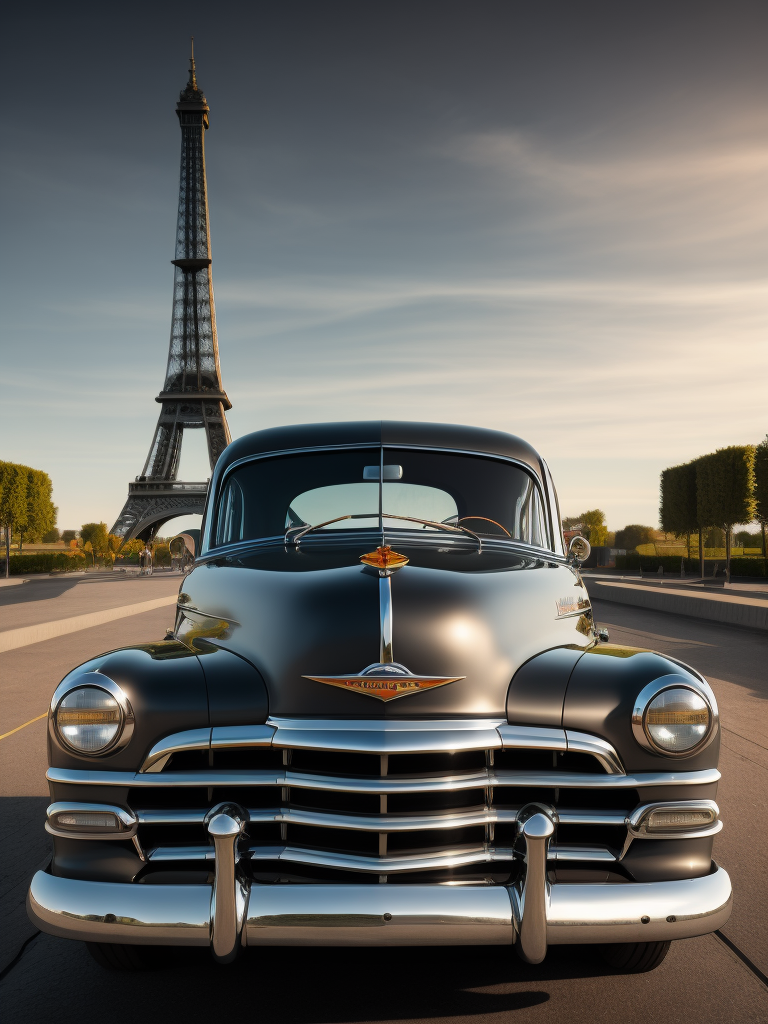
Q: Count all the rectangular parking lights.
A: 2